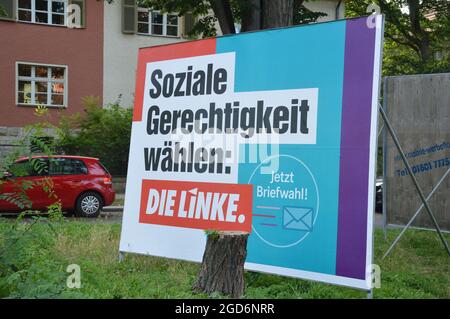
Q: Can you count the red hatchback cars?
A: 1